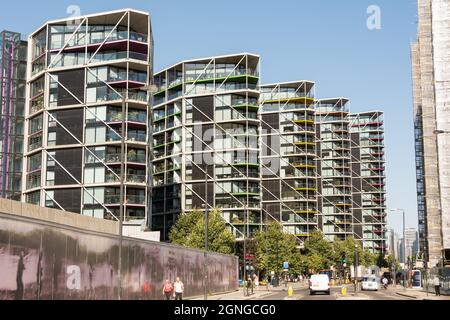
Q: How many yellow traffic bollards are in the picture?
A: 2